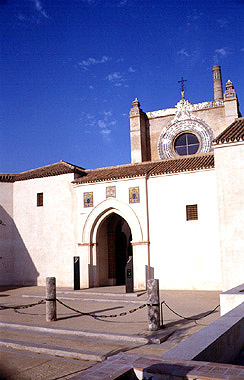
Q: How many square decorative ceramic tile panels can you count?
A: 3